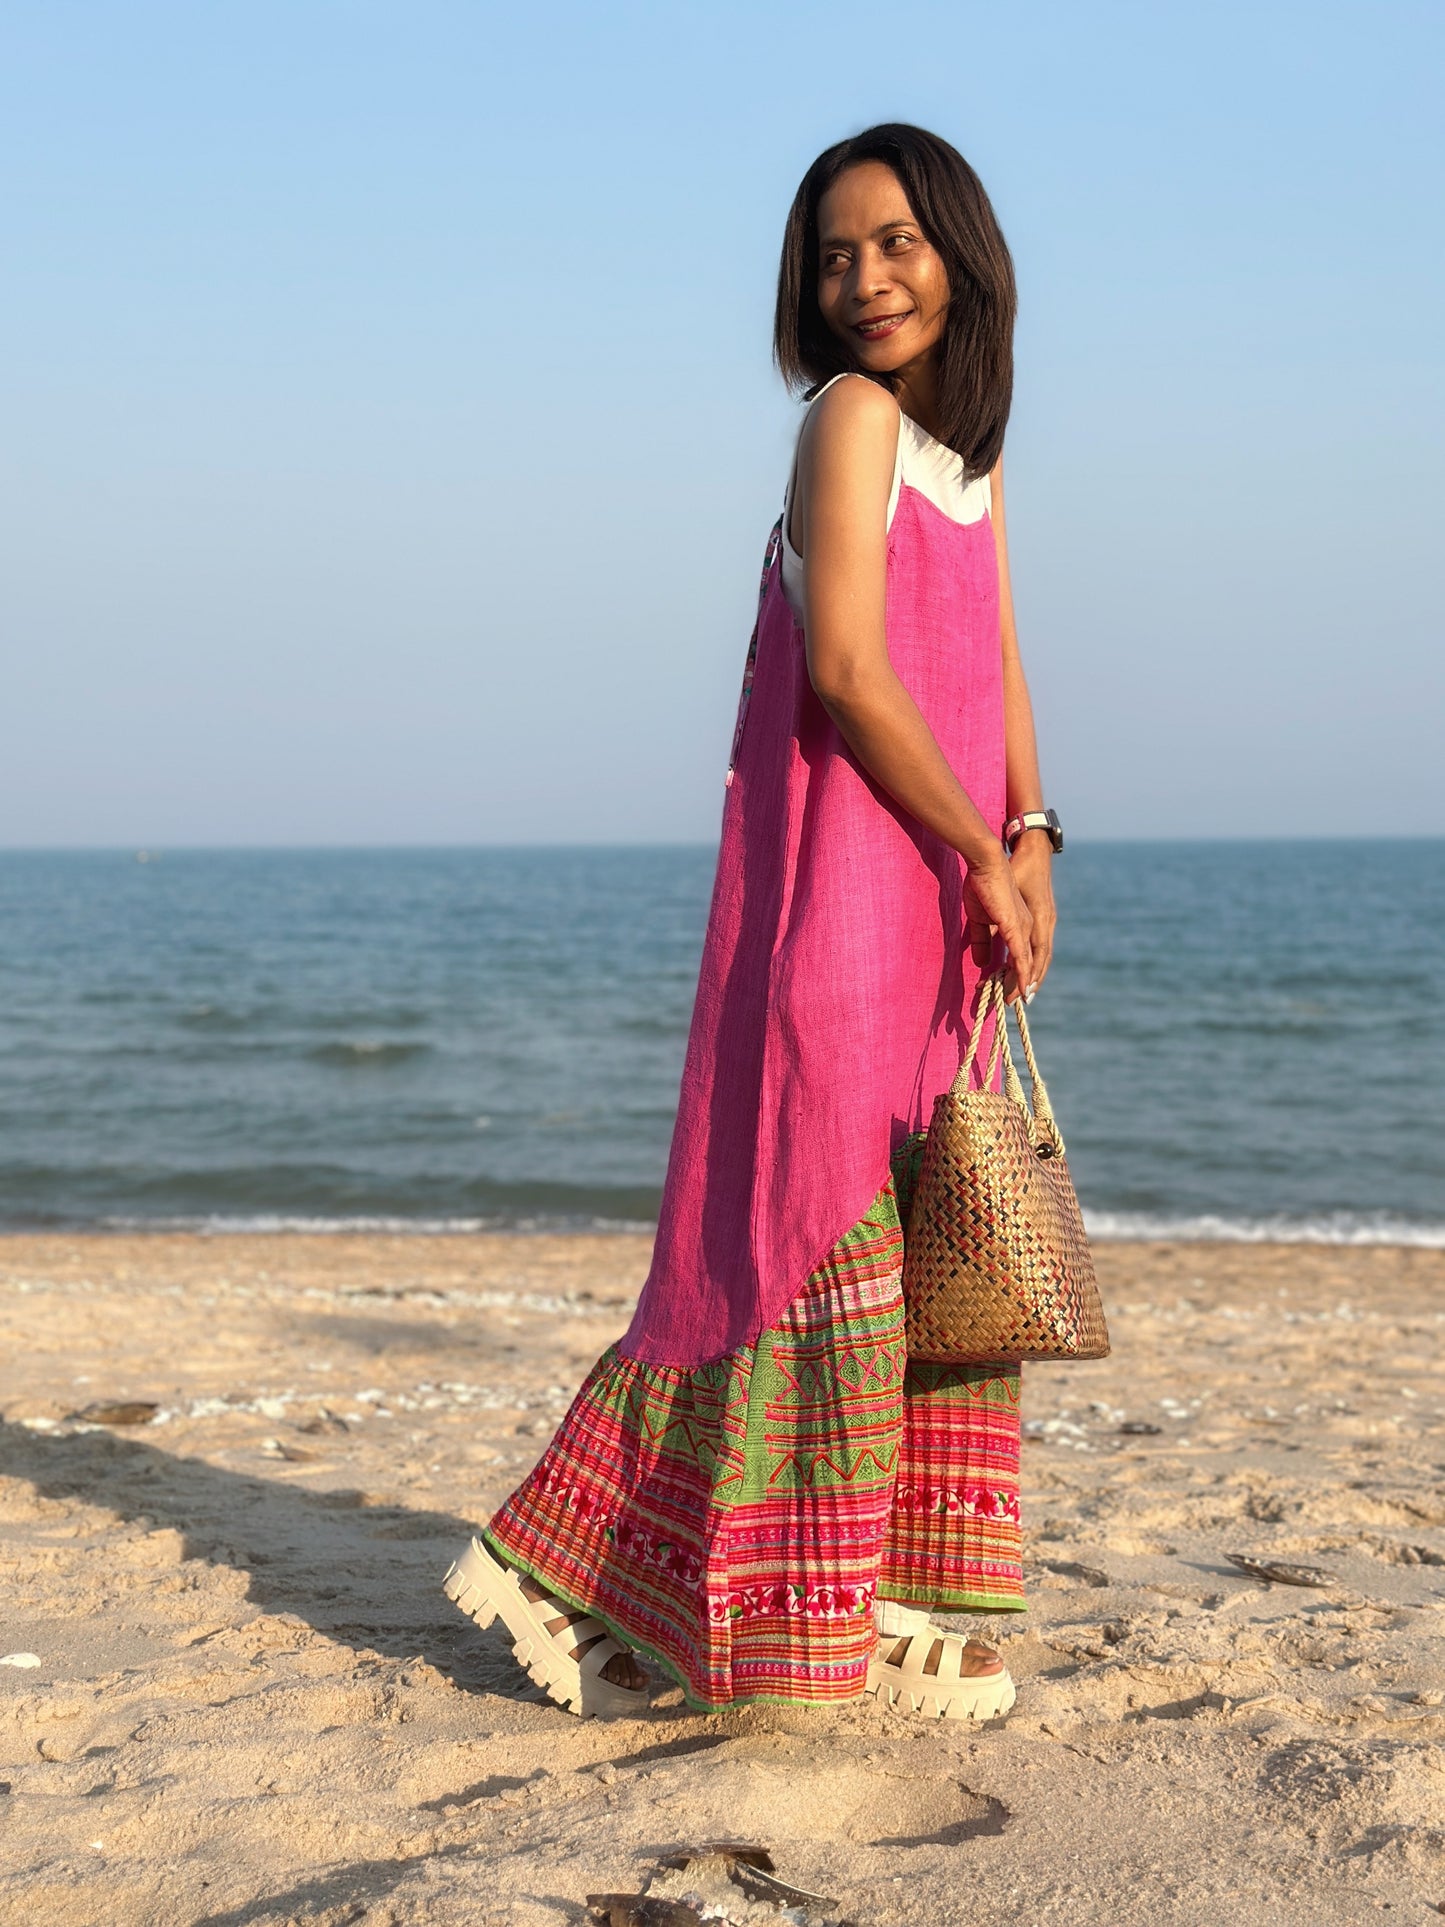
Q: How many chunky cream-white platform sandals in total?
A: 2